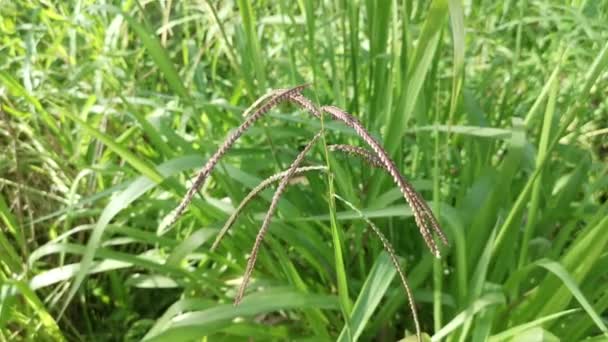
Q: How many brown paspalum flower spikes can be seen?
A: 7